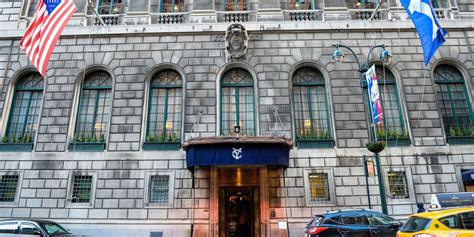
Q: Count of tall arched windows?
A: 7